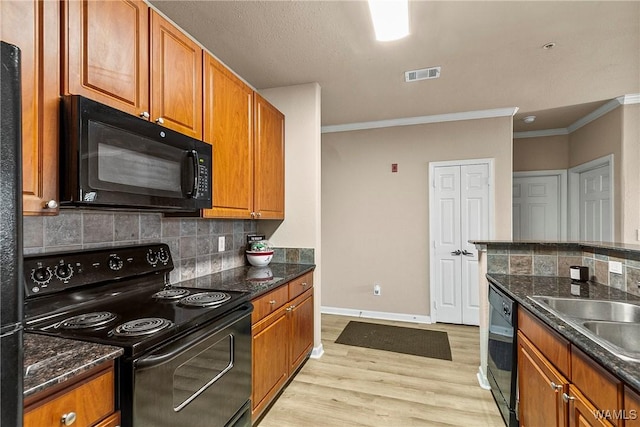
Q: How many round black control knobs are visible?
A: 5